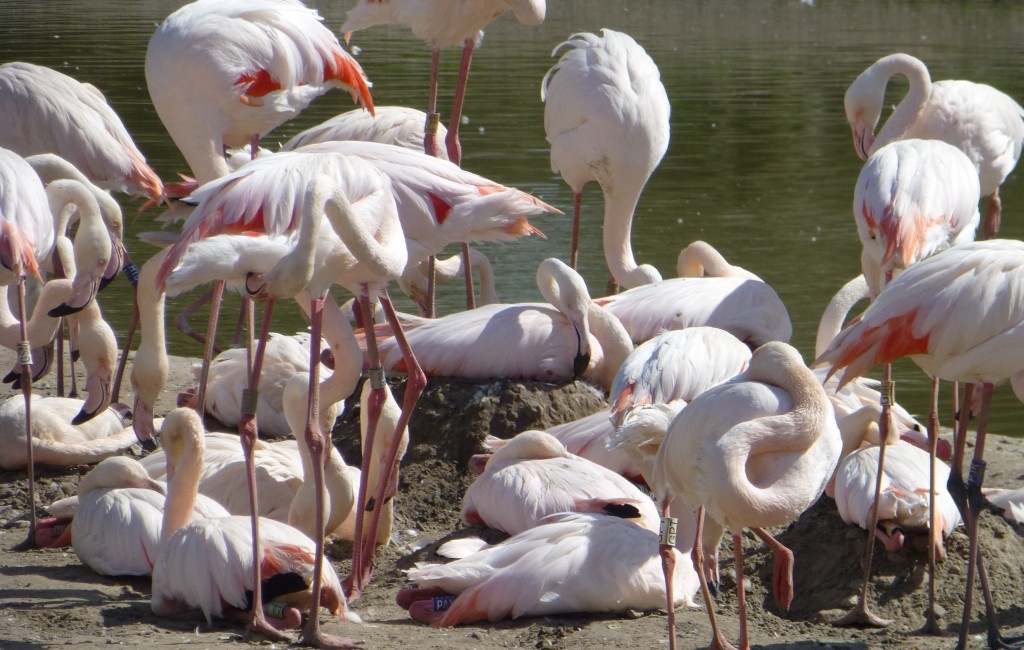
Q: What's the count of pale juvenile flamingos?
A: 0